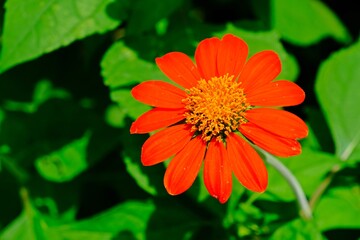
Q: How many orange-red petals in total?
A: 13